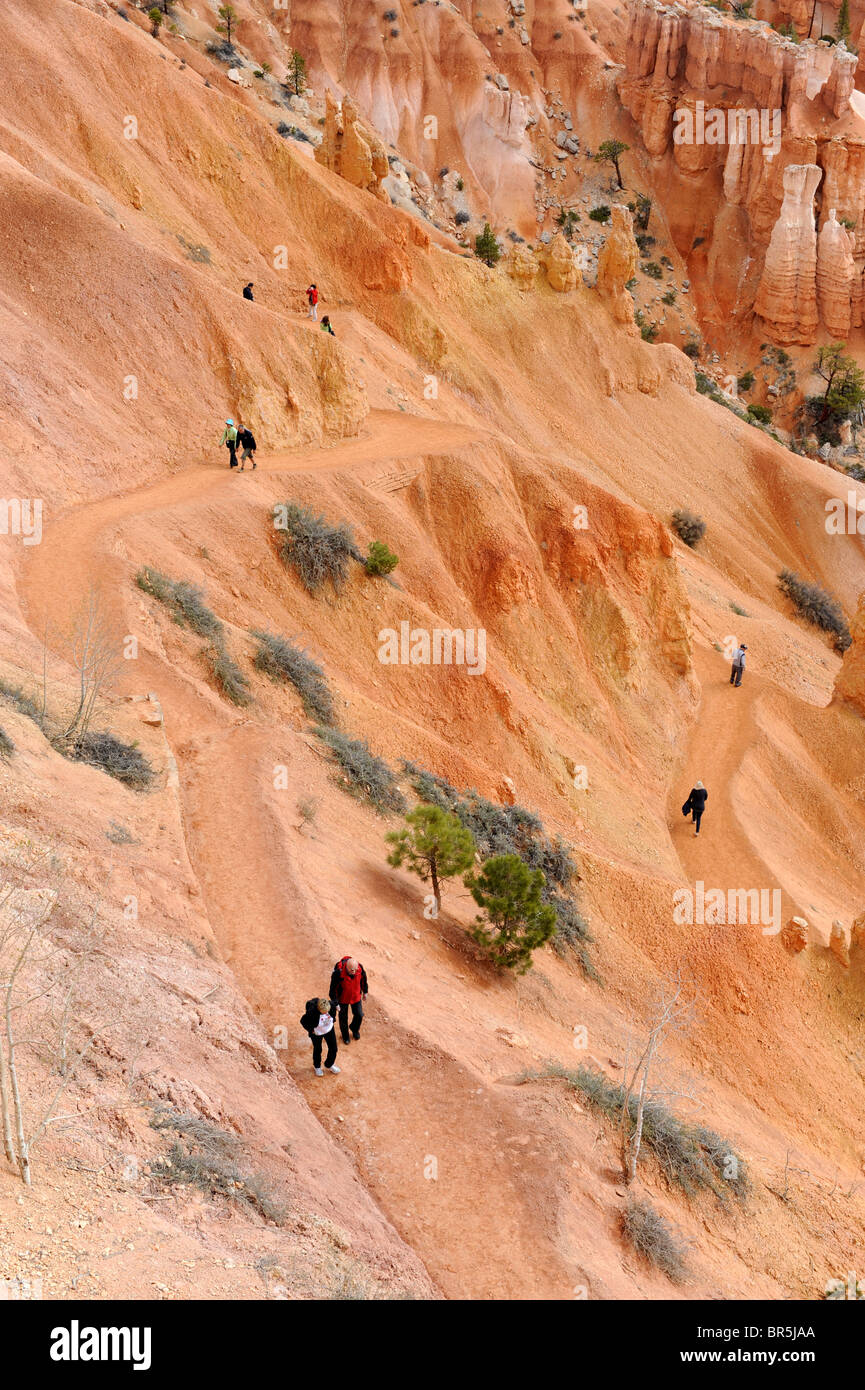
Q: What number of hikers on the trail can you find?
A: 9